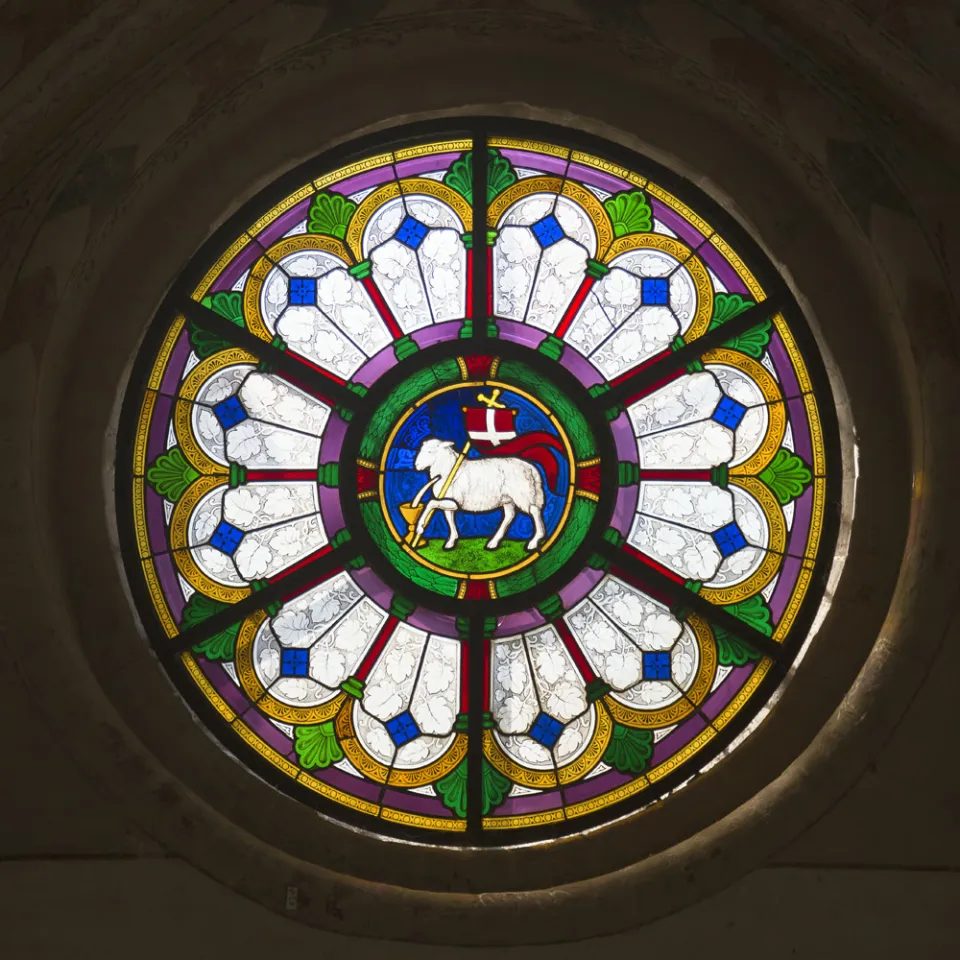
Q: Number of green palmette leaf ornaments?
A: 12